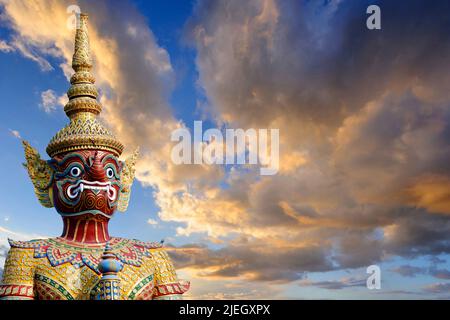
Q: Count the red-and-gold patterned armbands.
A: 2